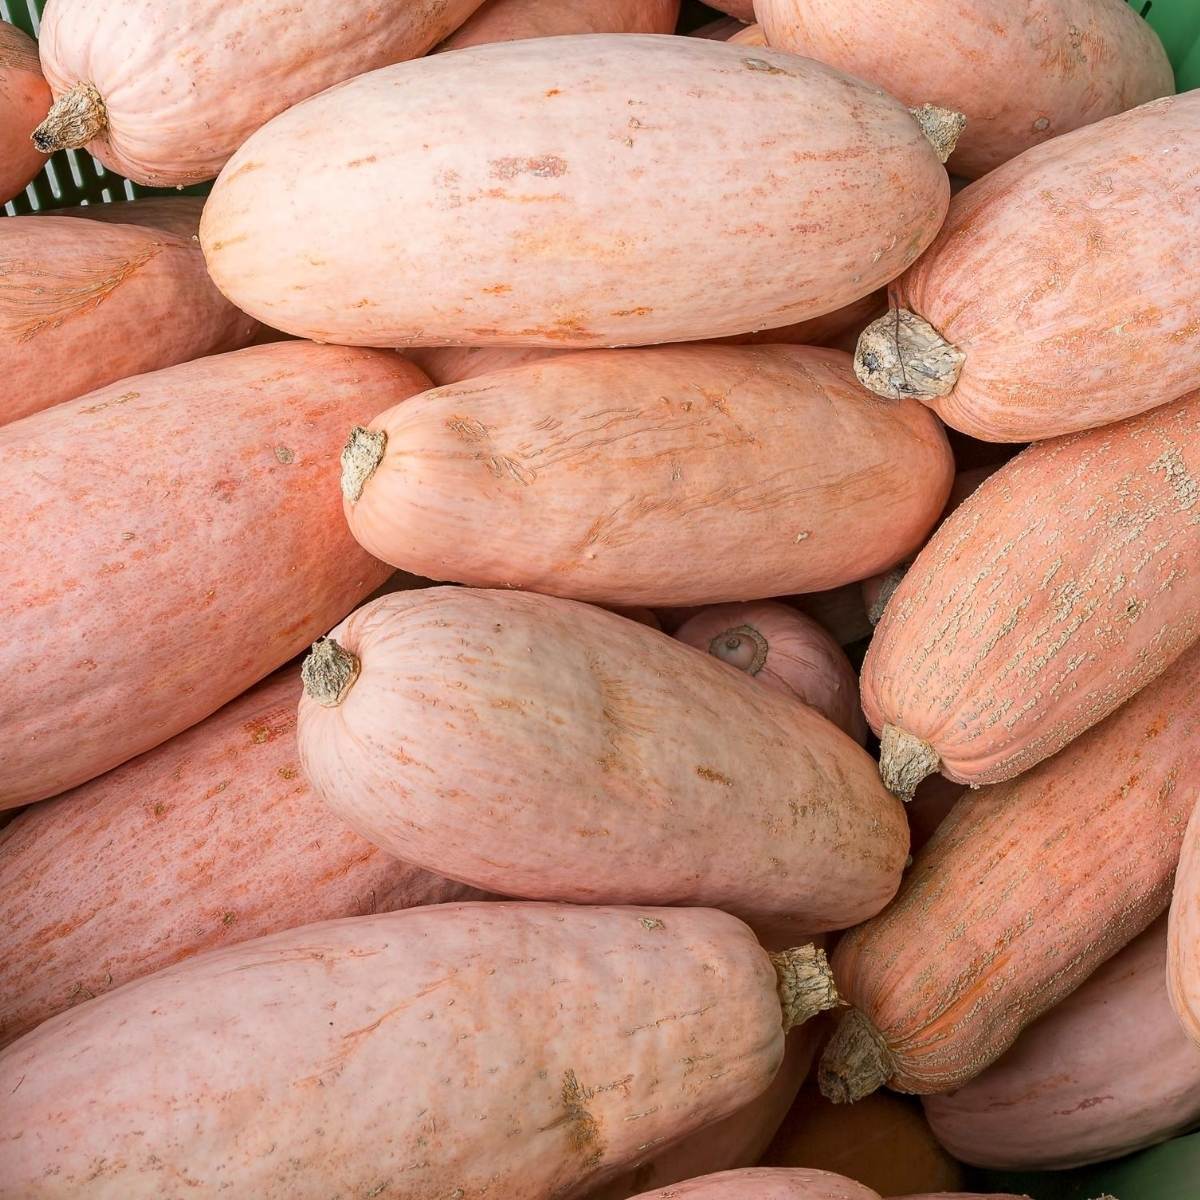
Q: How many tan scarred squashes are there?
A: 2